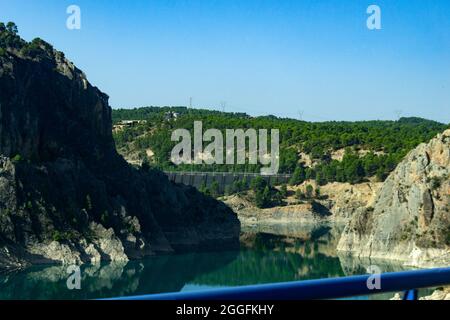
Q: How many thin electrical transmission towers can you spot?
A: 4